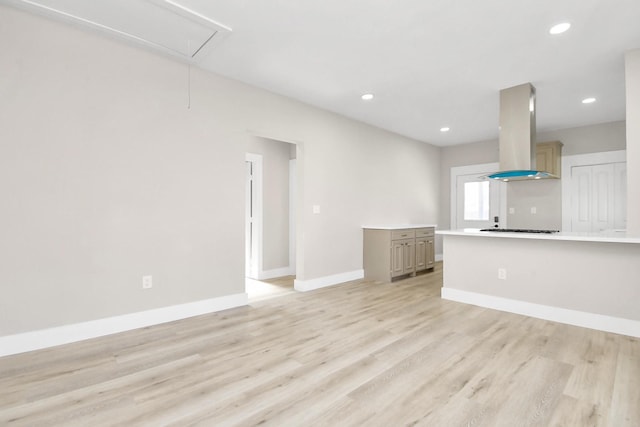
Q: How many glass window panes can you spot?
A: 1